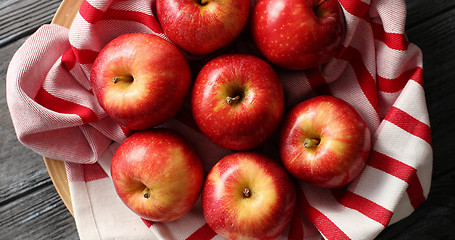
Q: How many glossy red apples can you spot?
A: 7